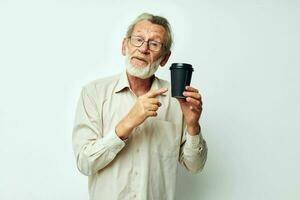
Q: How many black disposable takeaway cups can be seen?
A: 1